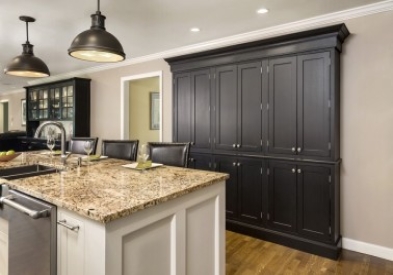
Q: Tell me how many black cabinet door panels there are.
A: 12